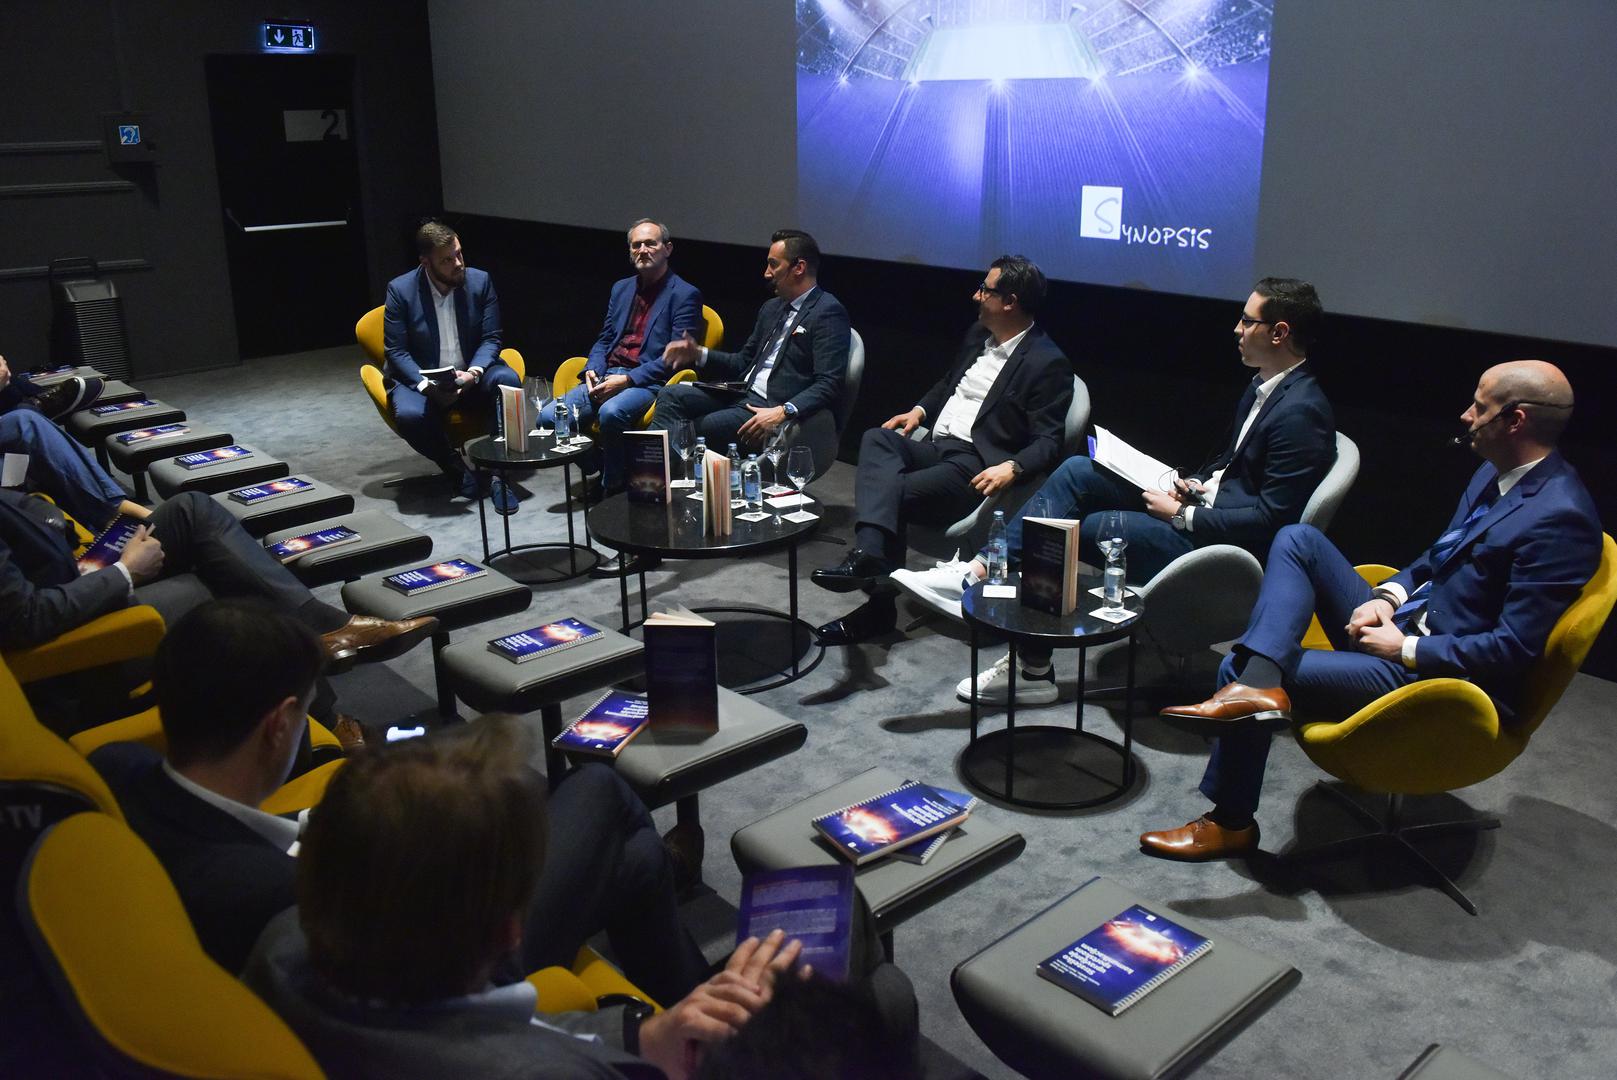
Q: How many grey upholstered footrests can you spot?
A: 13